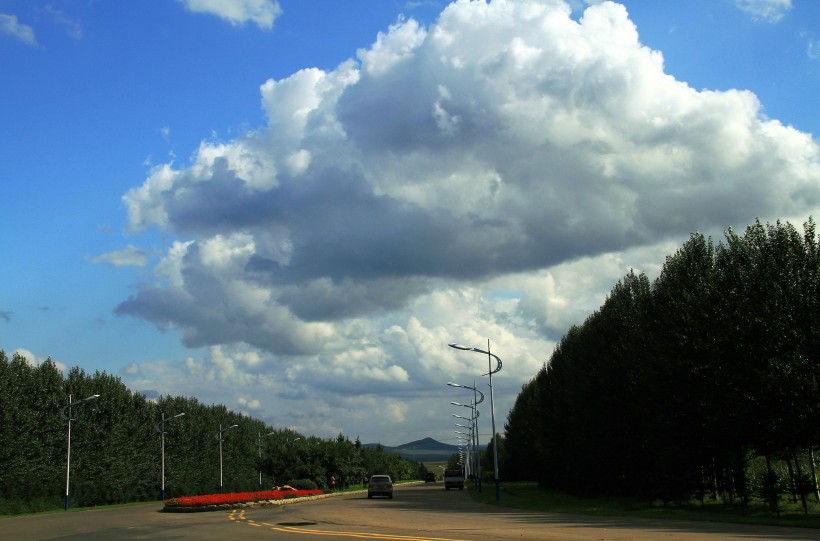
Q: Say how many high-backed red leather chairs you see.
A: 0